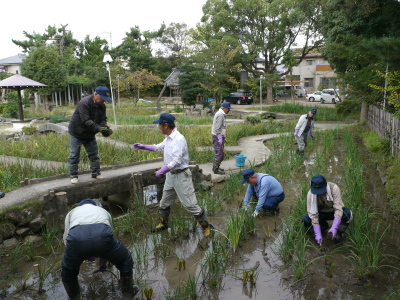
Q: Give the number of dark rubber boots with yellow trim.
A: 2